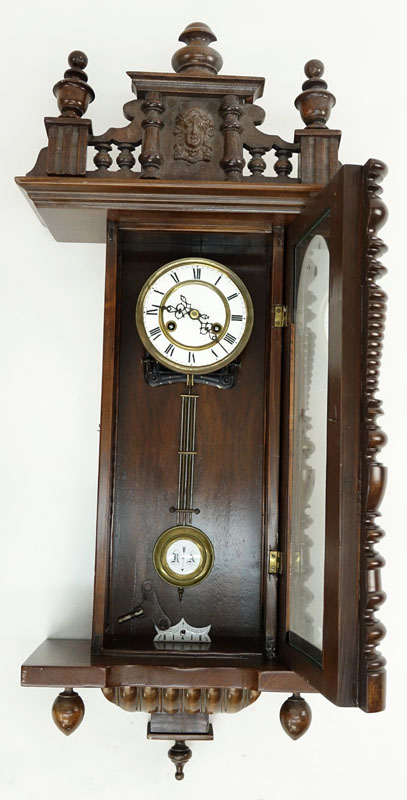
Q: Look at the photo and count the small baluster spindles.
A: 4